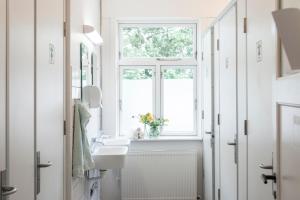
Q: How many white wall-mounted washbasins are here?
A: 2